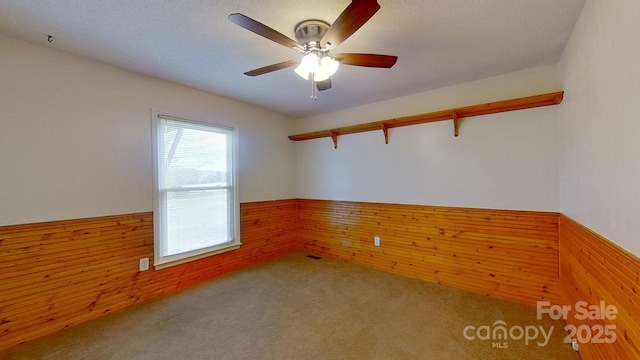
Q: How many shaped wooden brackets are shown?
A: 3